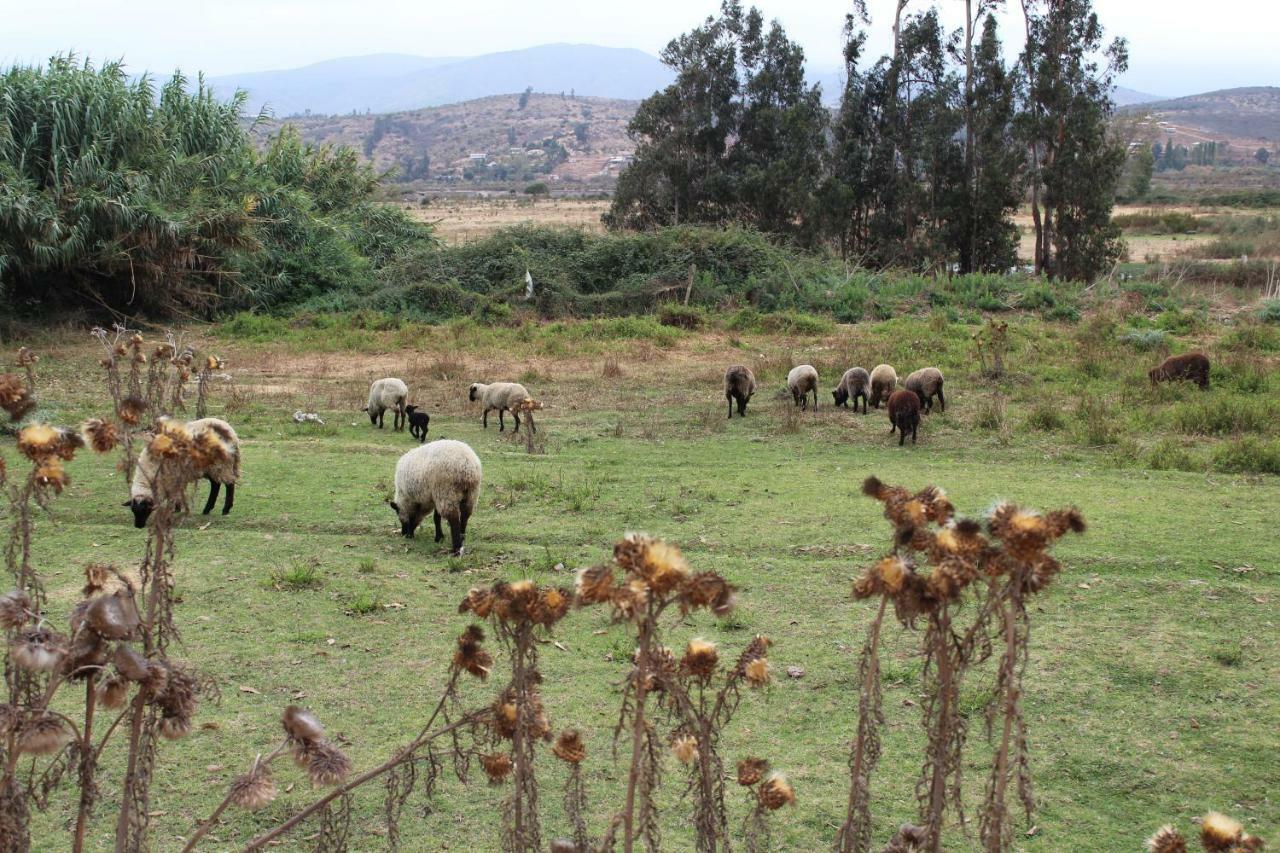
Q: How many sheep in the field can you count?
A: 12